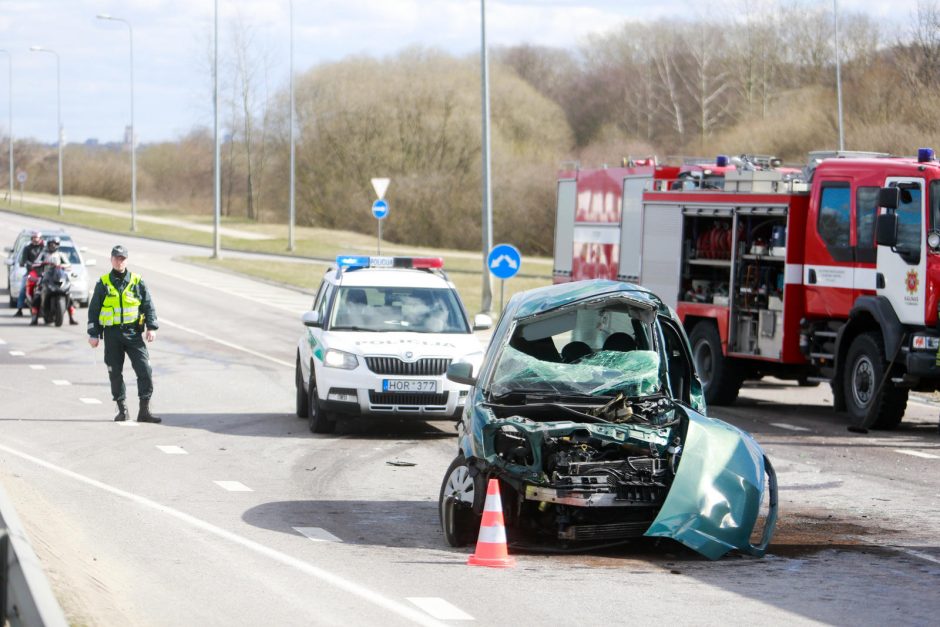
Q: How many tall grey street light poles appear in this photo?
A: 7